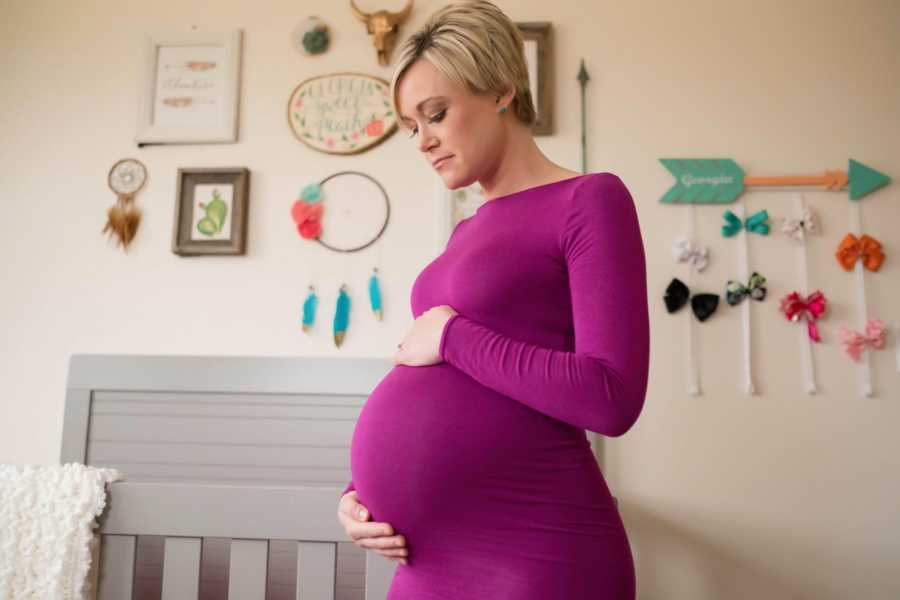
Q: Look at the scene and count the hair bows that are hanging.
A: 8